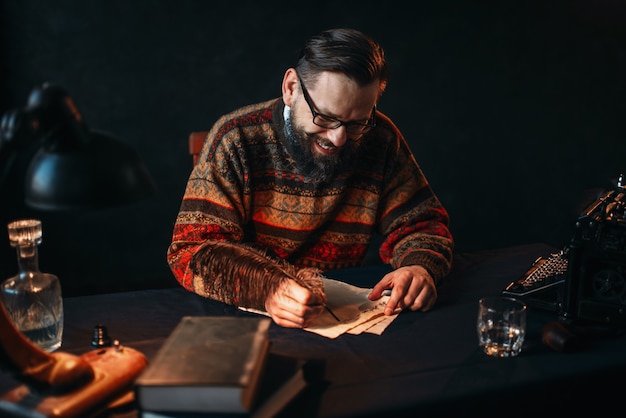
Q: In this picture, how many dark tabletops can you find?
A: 1